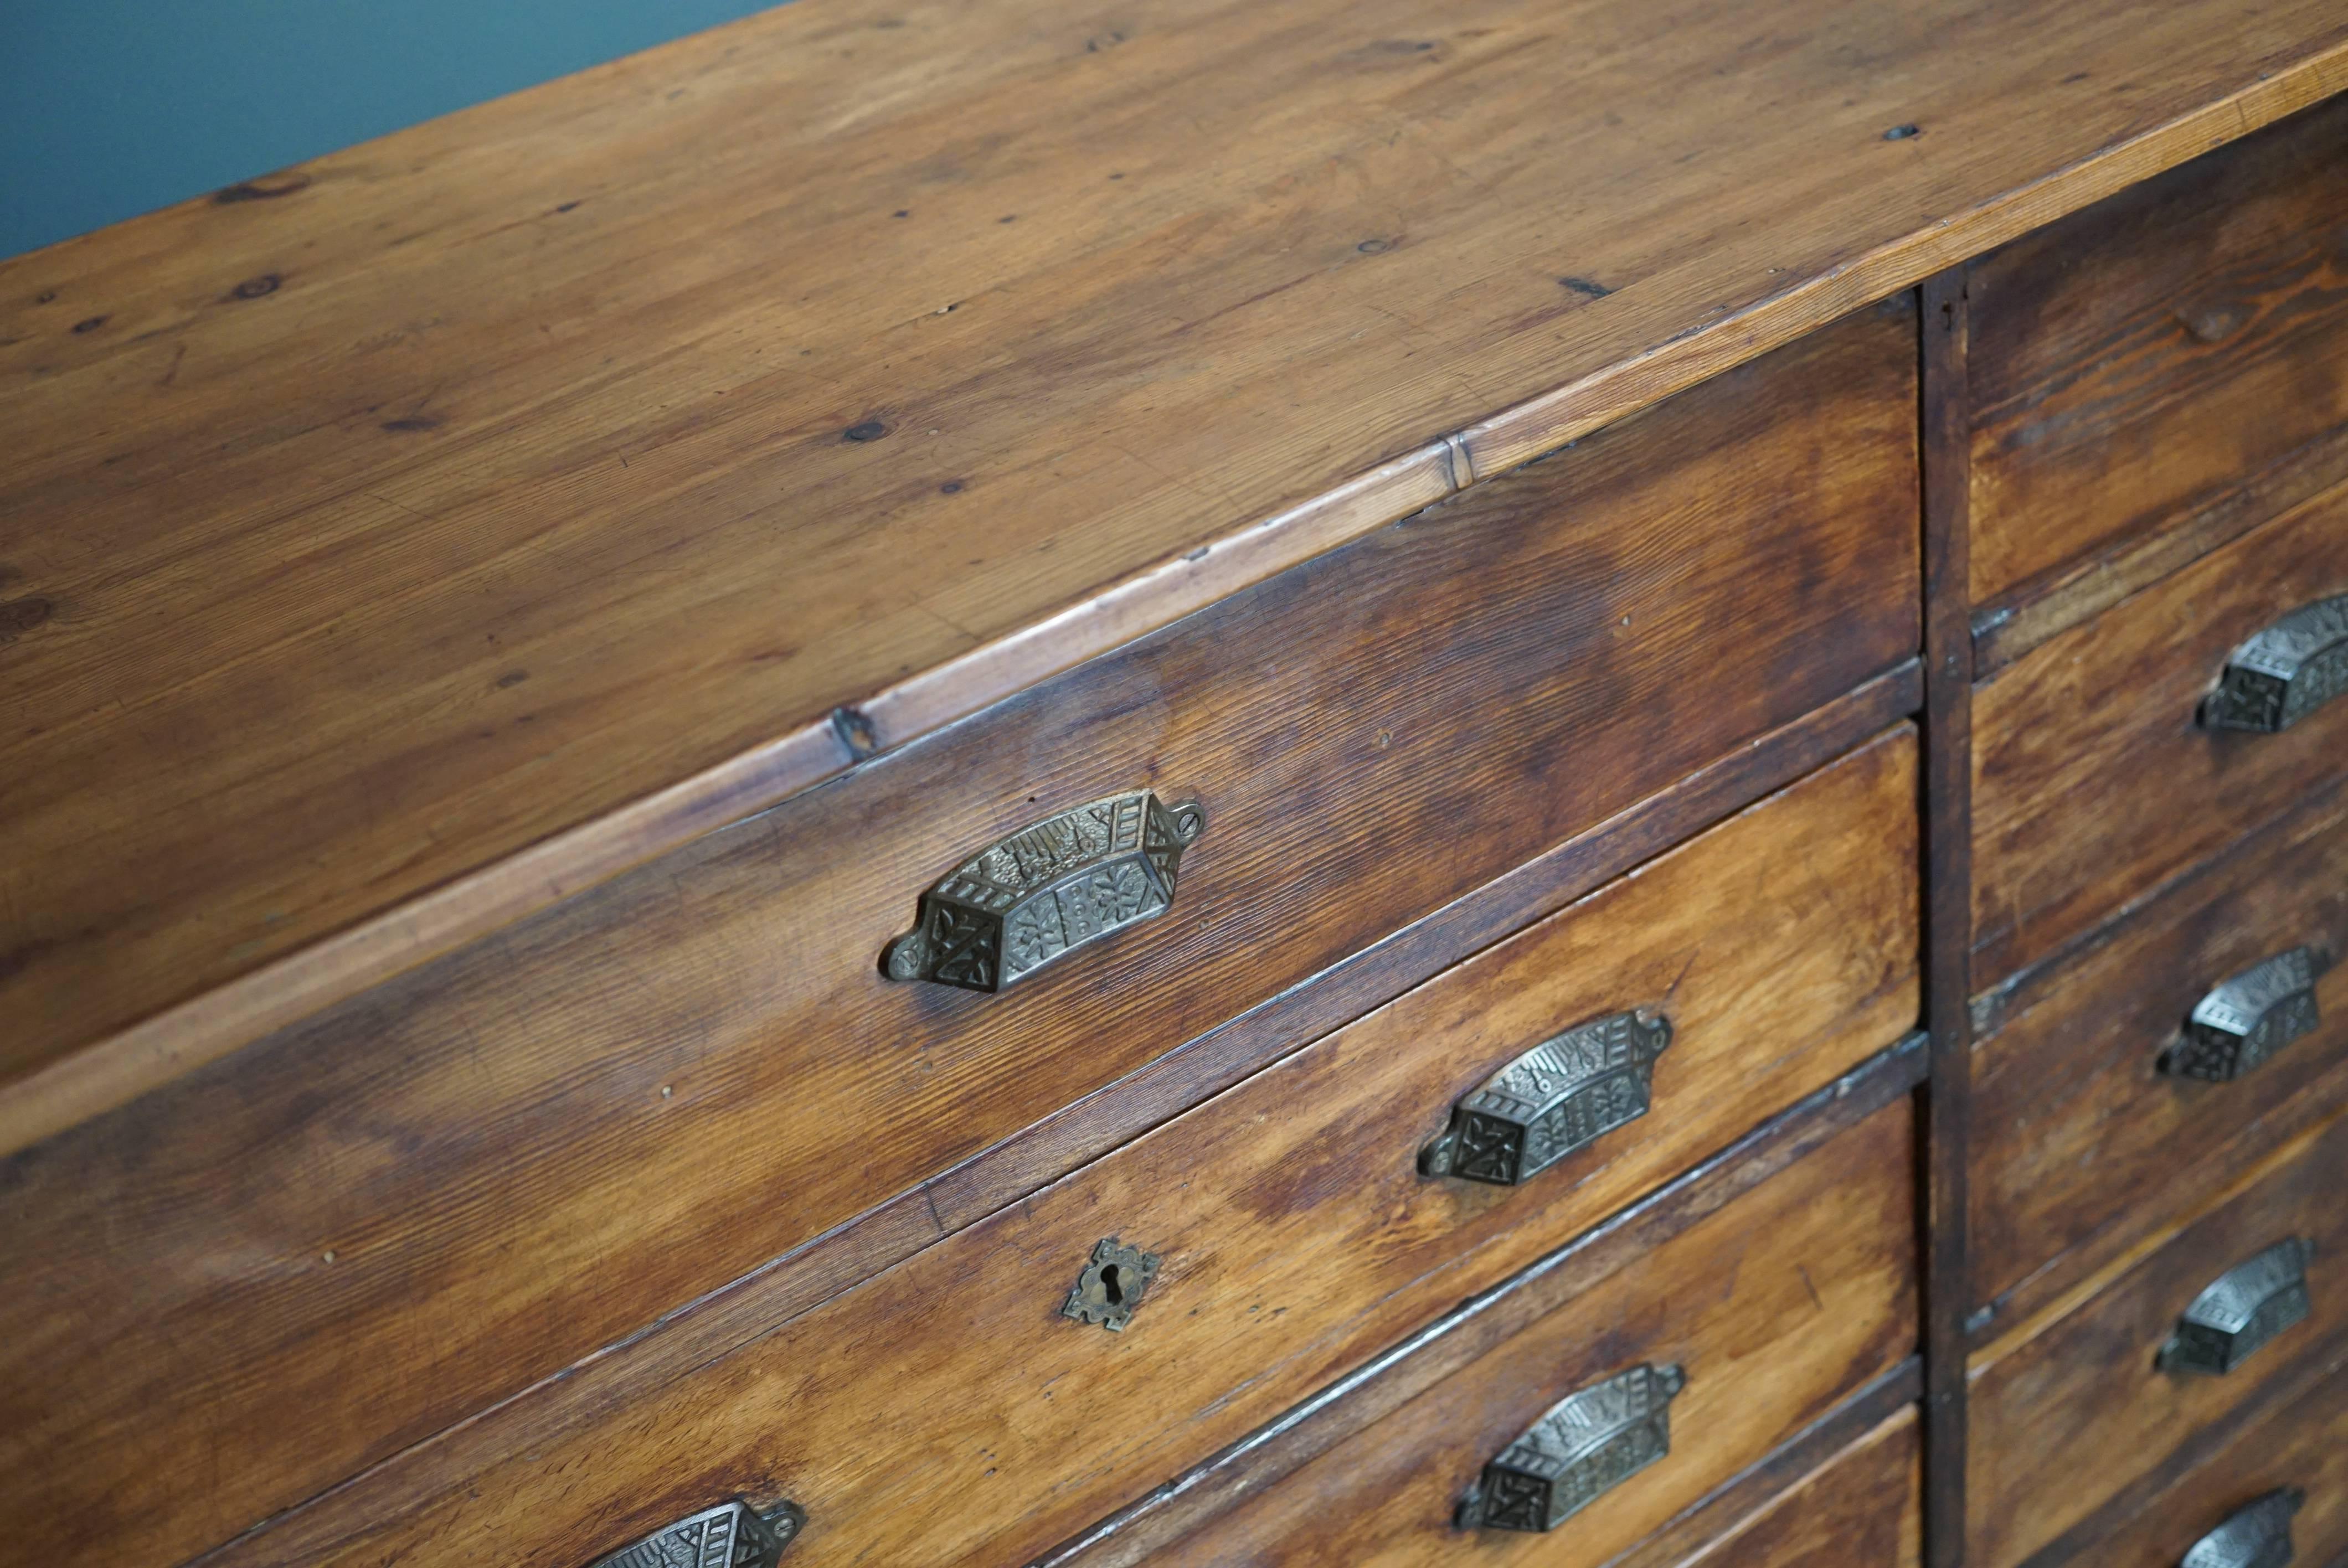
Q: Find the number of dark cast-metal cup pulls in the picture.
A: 8